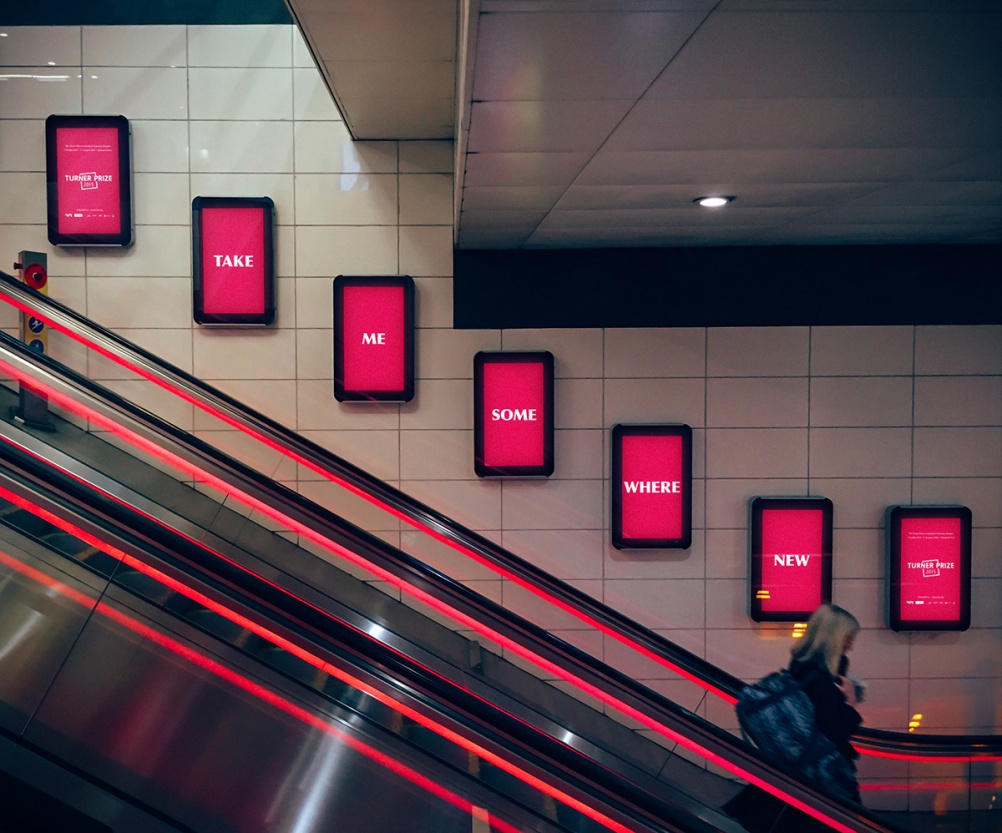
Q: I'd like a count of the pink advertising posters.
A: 7